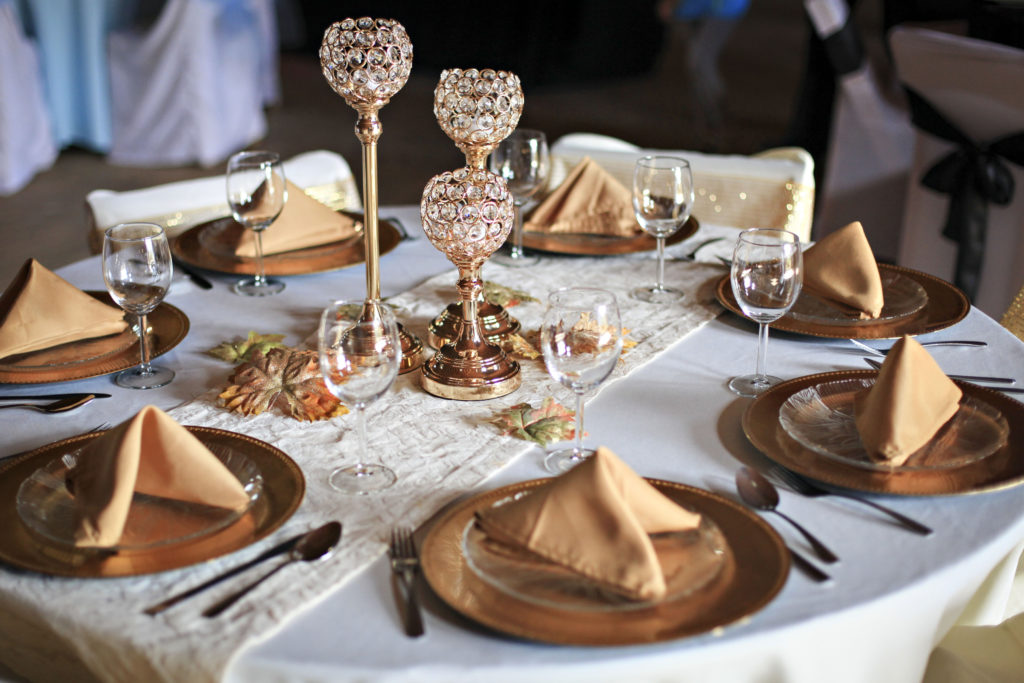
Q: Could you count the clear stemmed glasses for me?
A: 7